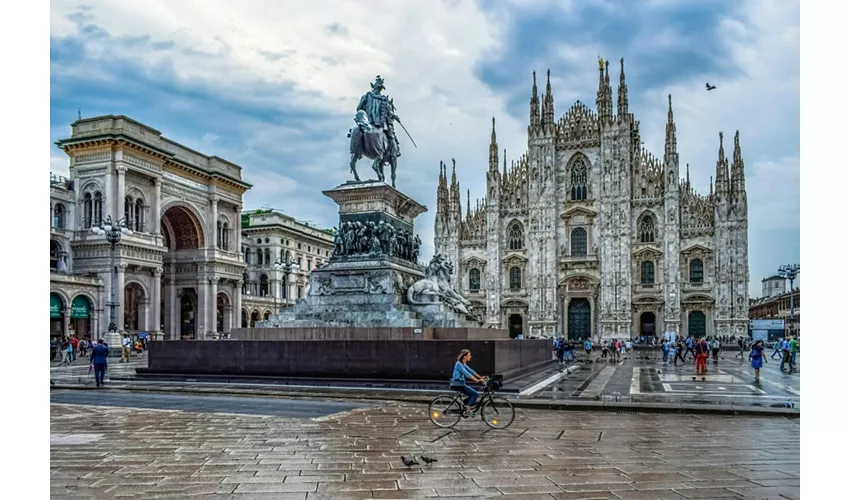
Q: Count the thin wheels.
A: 2